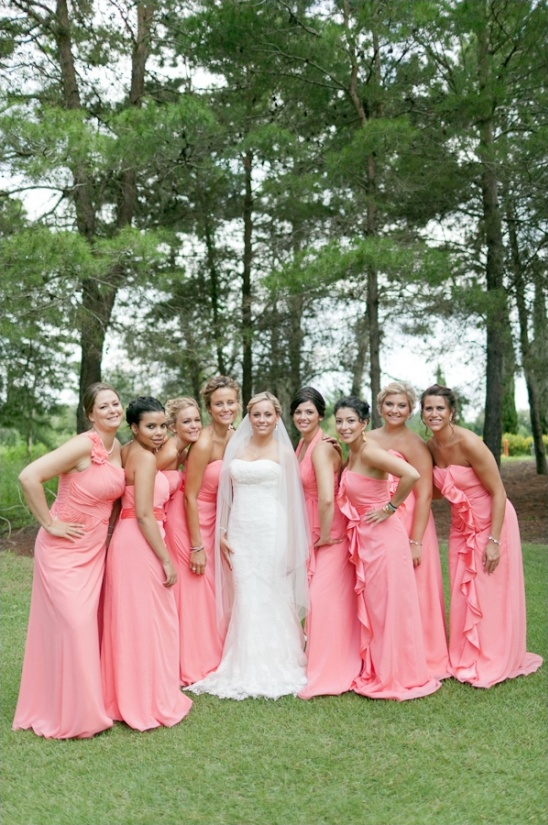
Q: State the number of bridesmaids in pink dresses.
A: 8